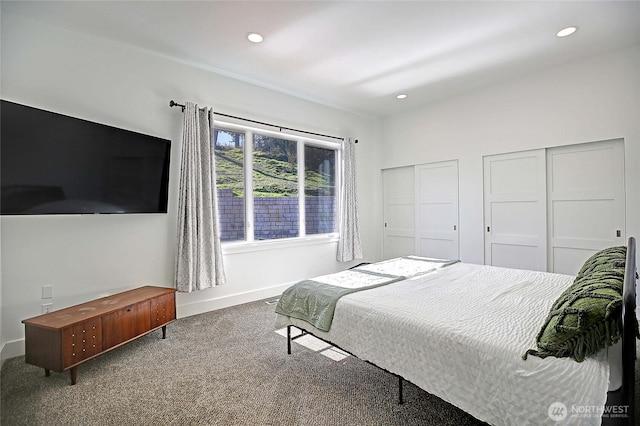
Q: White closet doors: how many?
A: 4